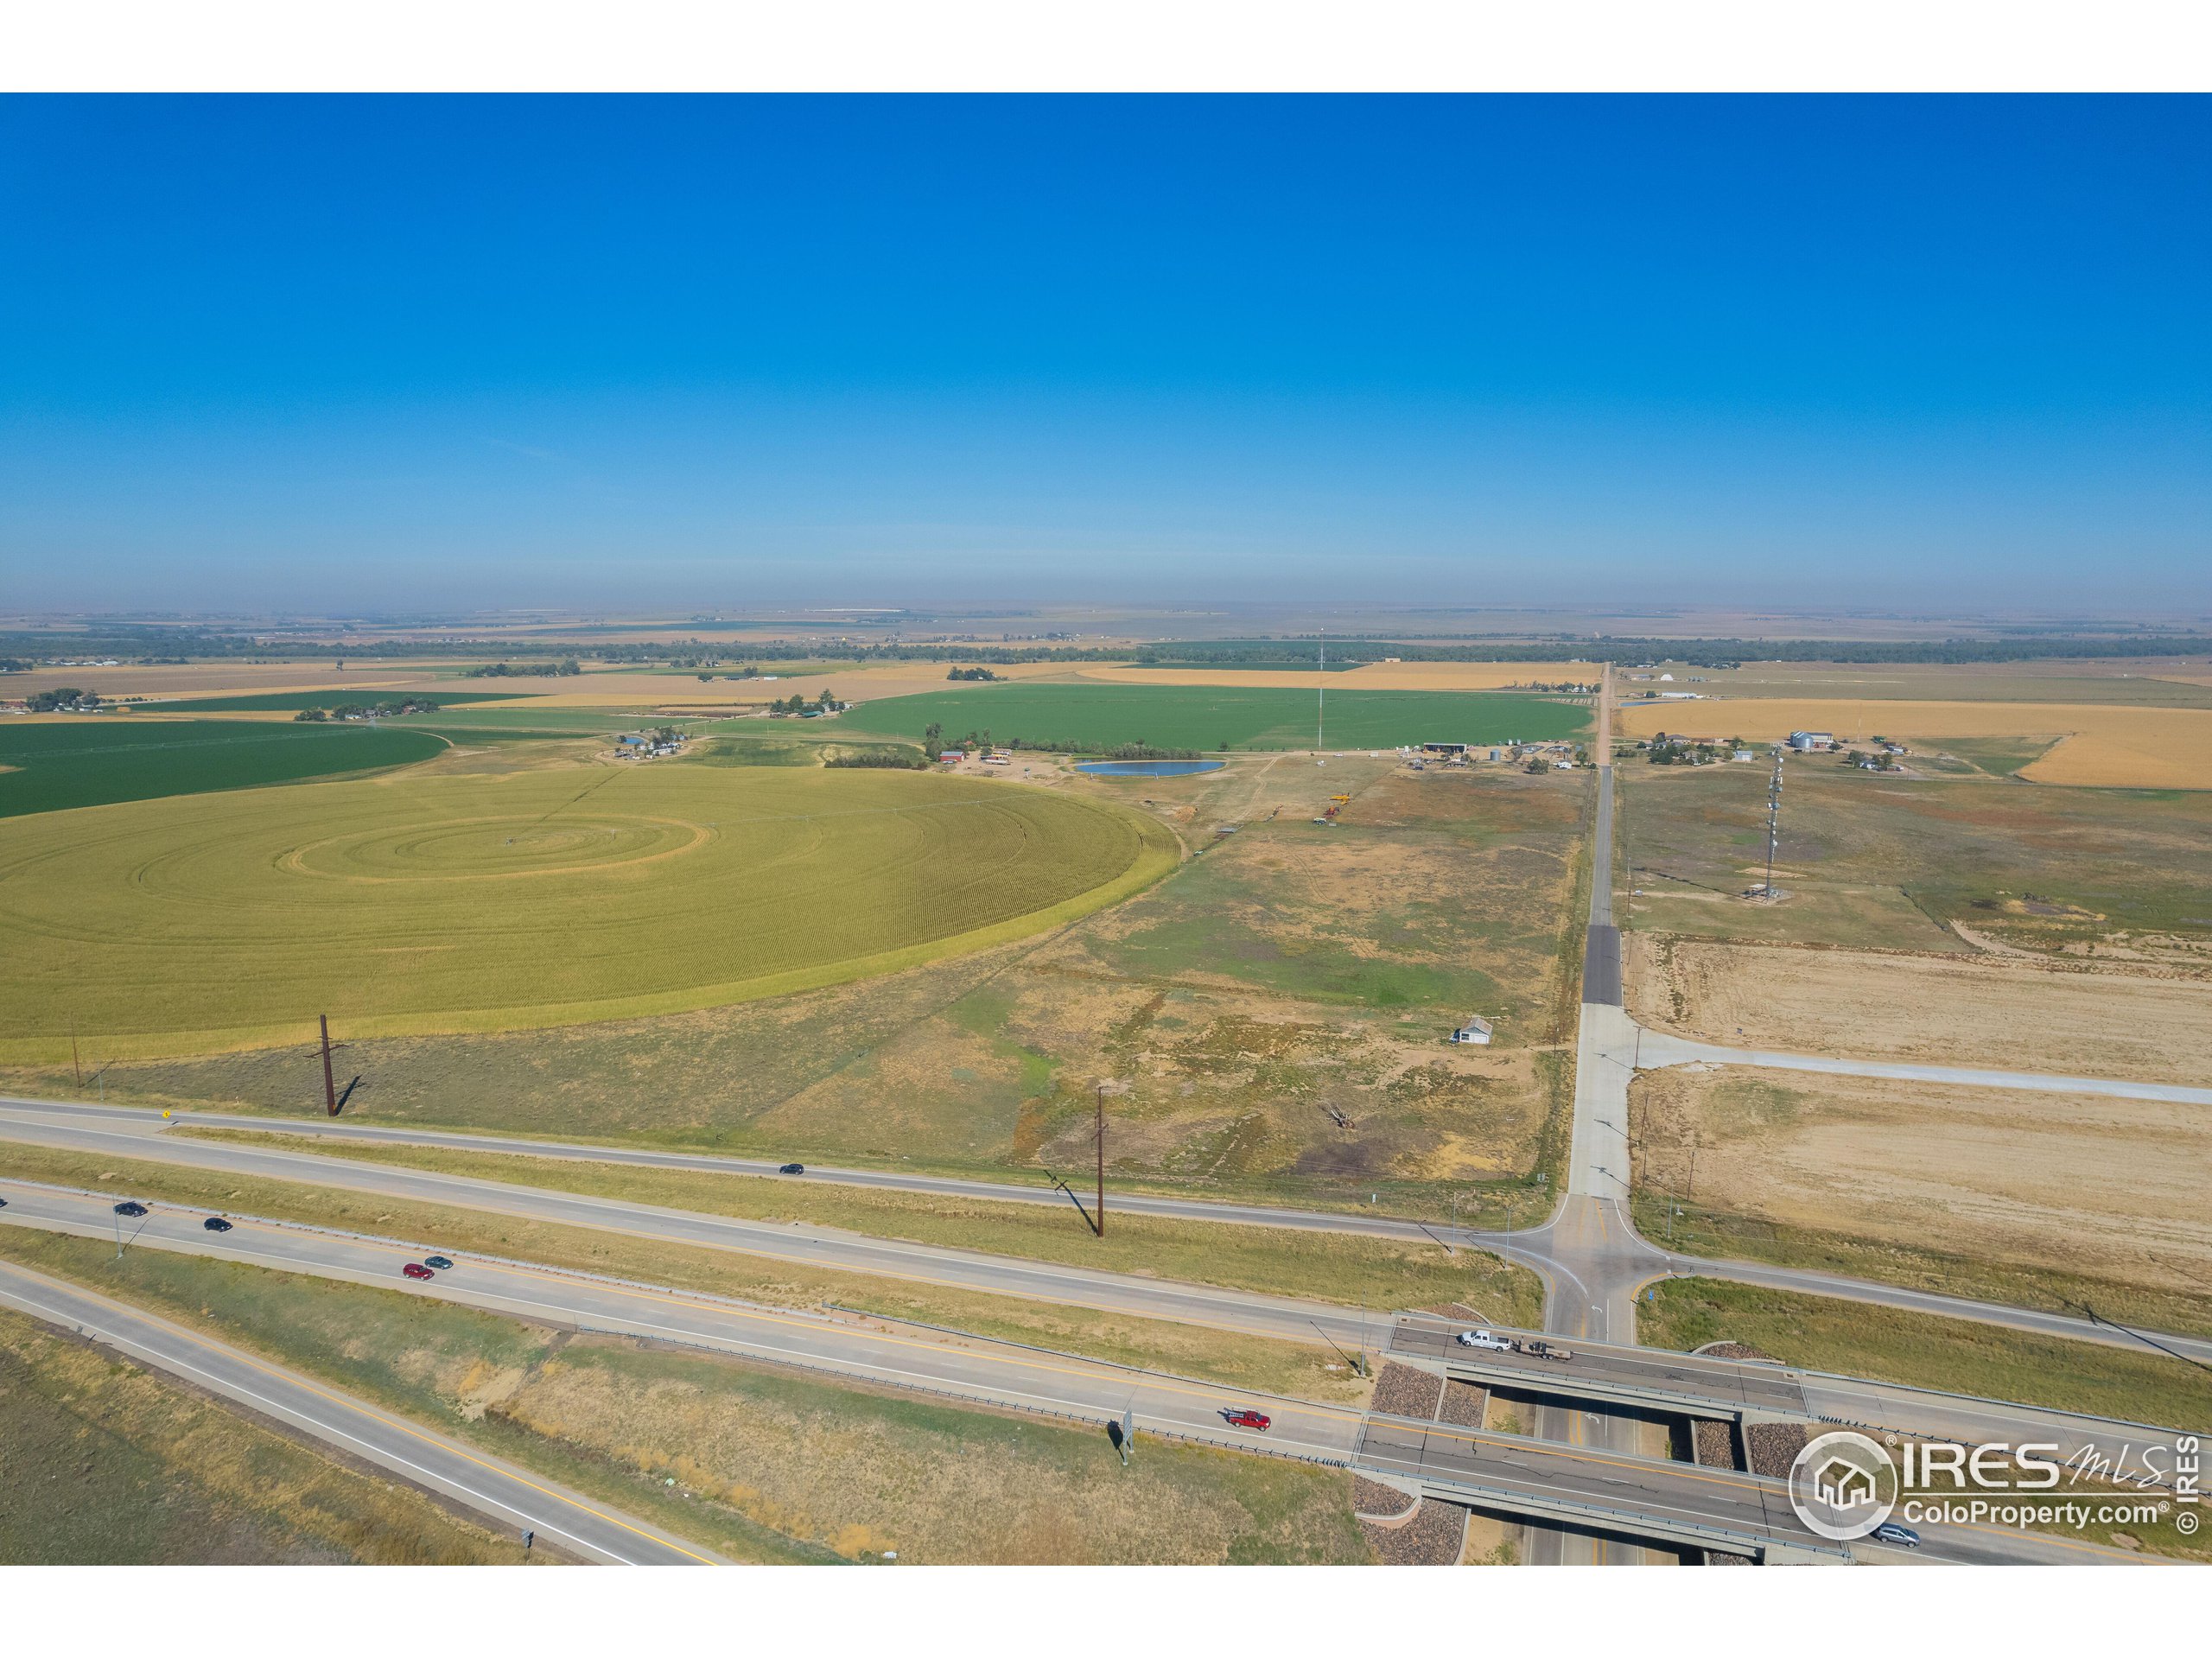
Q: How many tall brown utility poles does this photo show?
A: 2